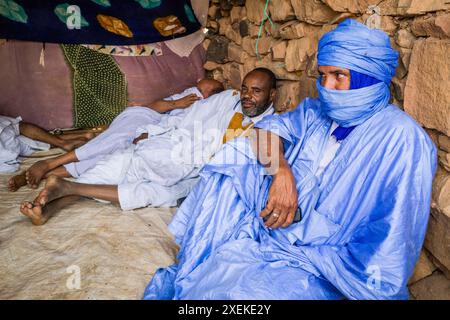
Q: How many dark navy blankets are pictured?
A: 1